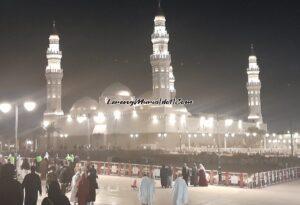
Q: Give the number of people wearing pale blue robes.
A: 2